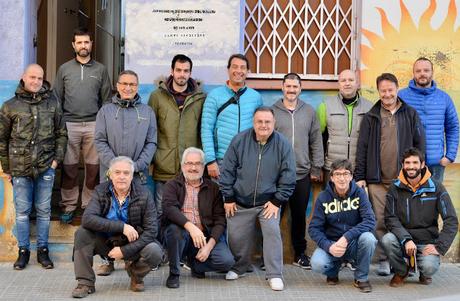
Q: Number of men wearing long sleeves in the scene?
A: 14